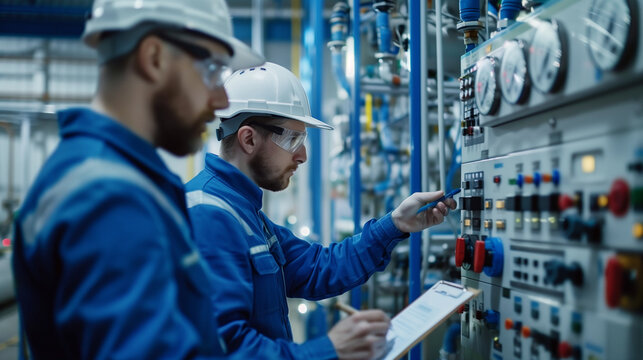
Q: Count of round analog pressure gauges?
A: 4